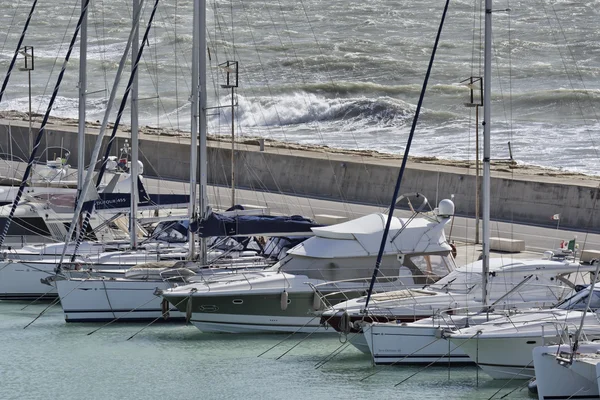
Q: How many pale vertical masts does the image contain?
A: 5